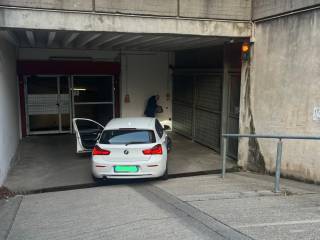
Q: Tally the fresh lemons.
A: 0